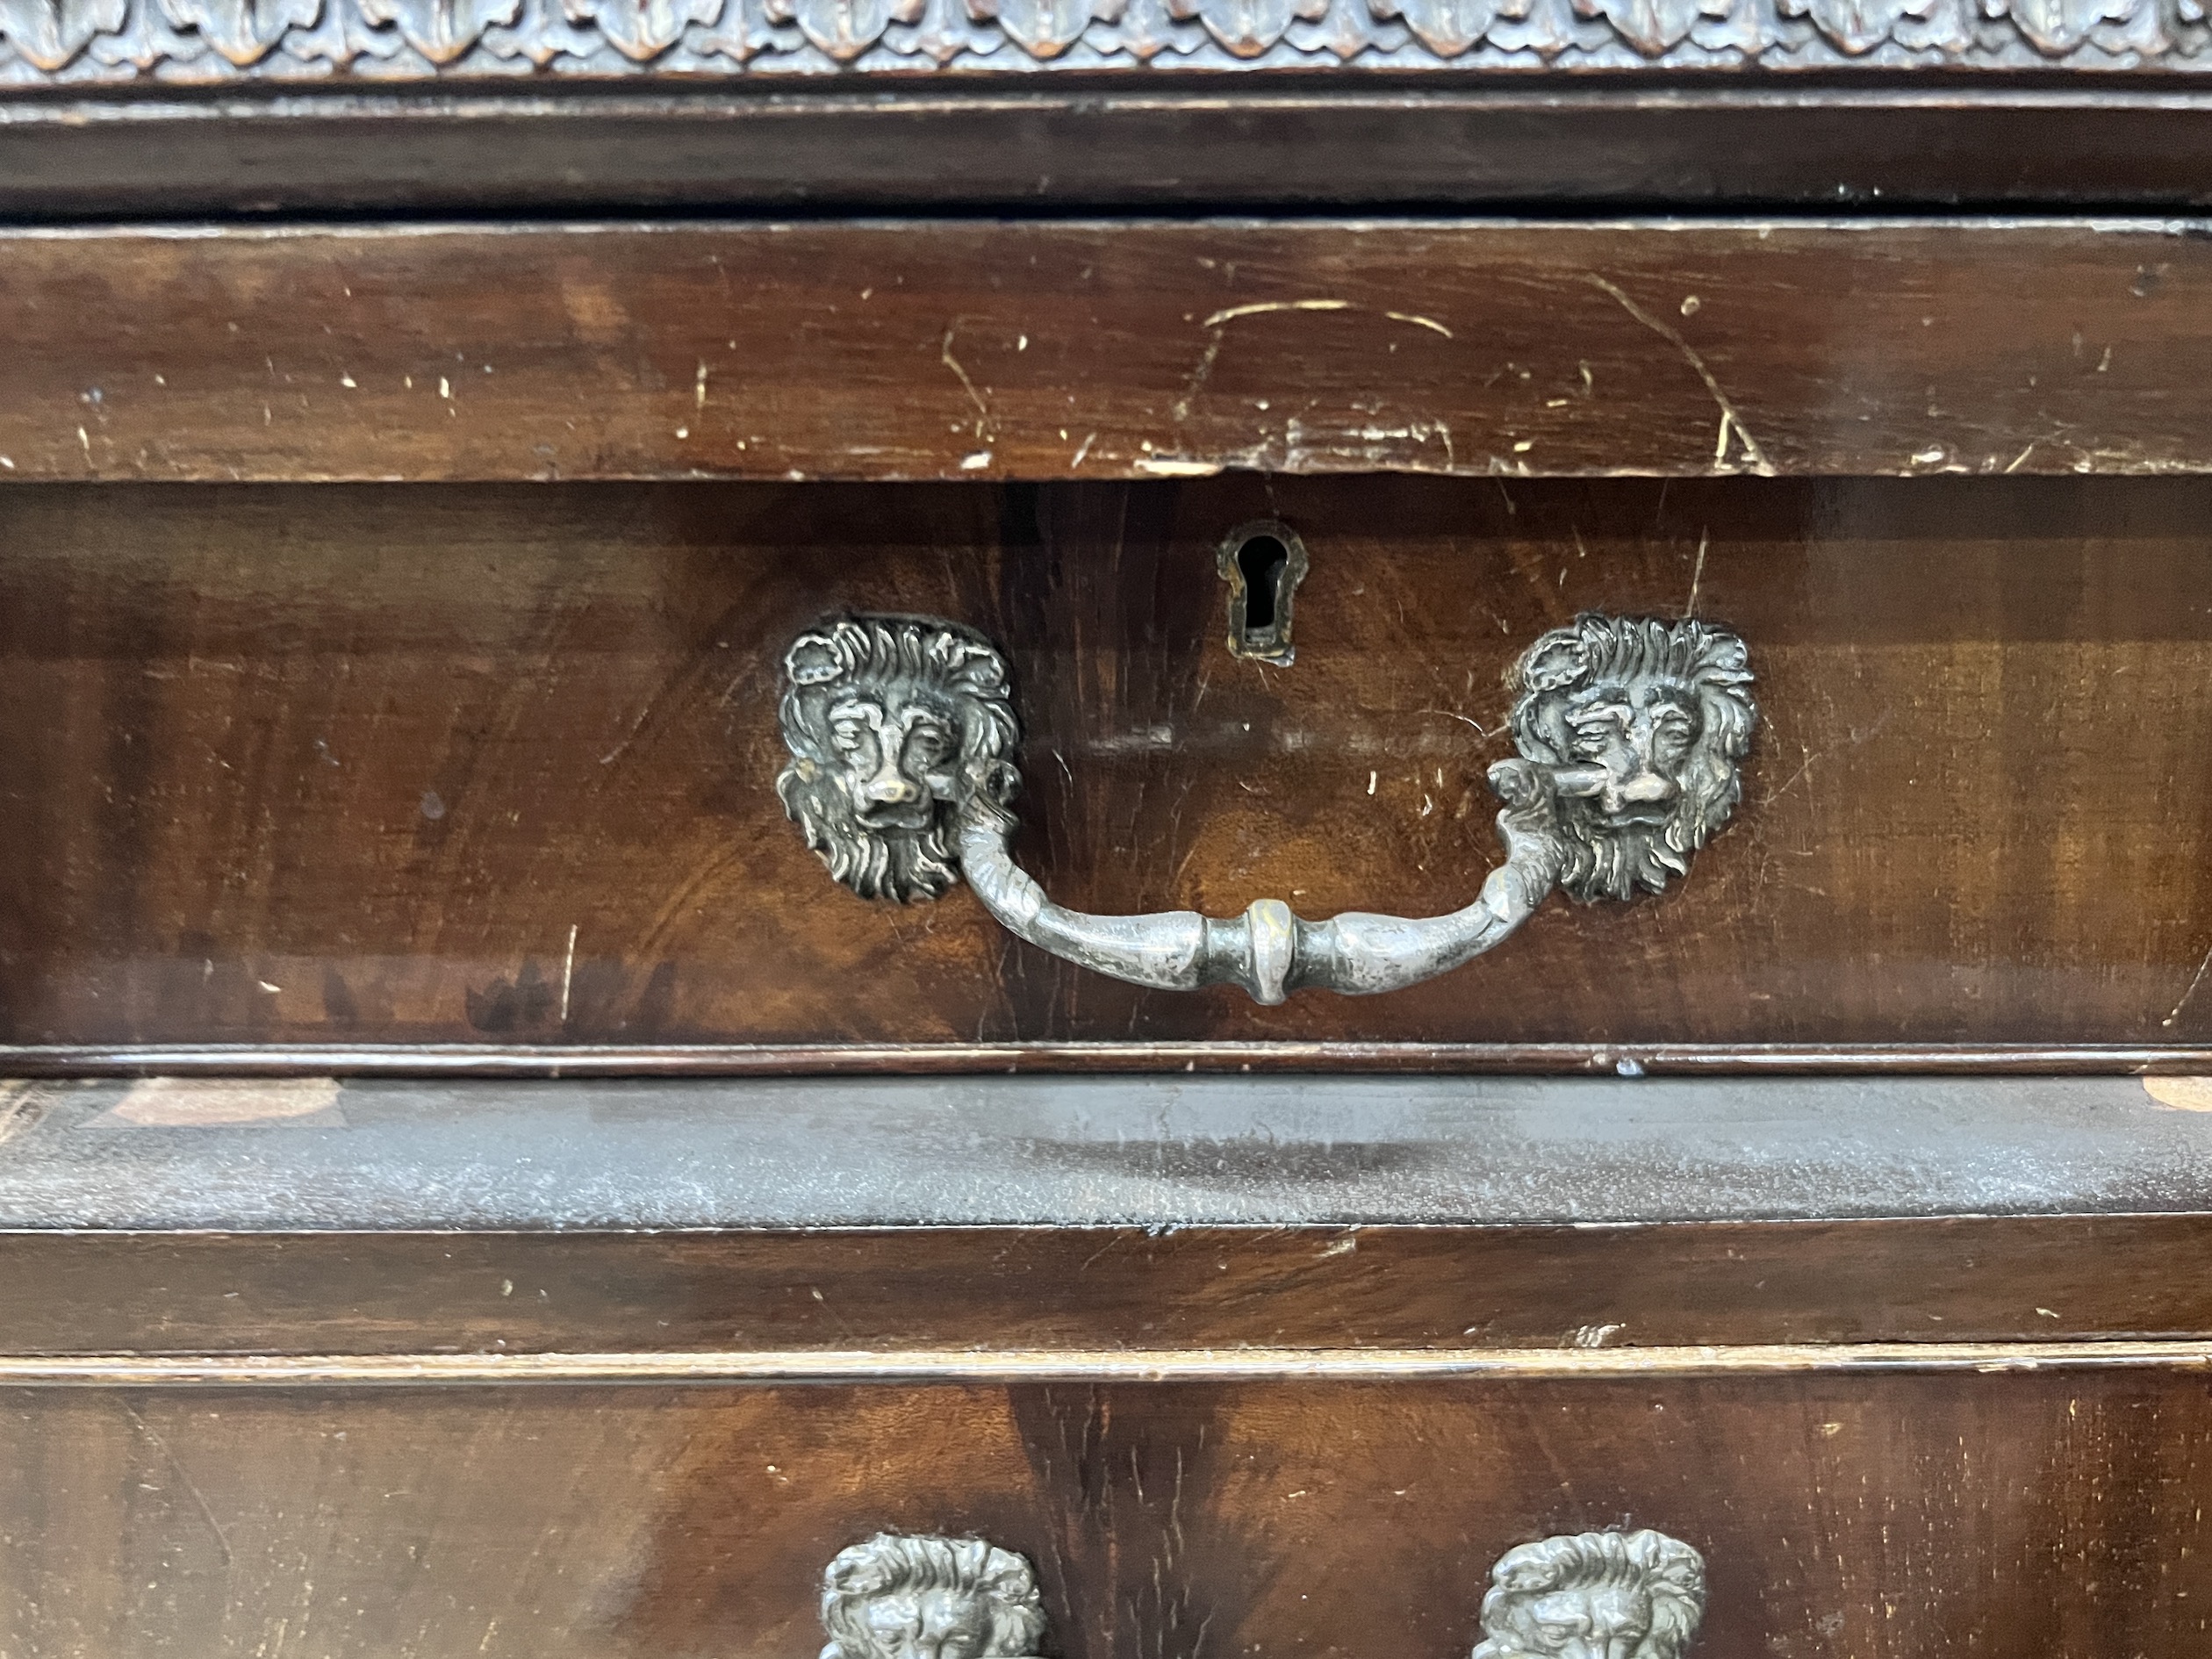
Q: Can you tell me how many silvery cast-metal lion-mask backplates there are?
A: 4